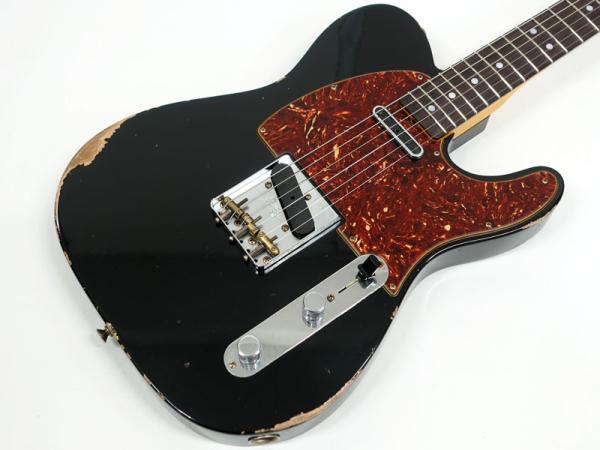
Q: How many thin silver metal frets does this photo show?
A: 14